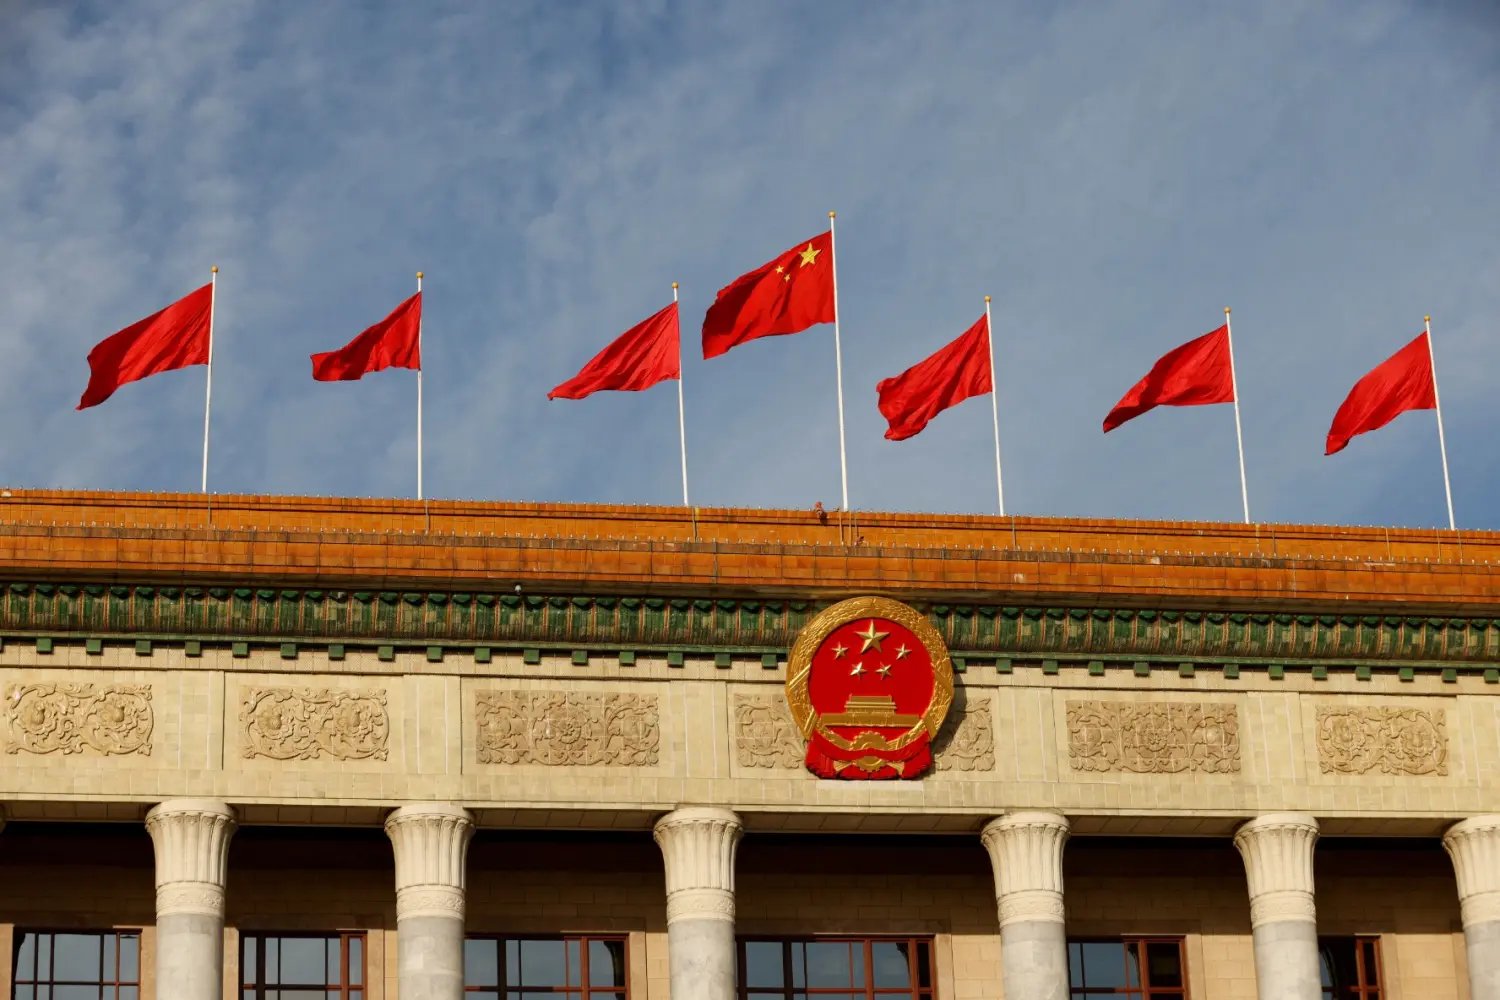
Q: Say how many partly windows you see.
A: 6